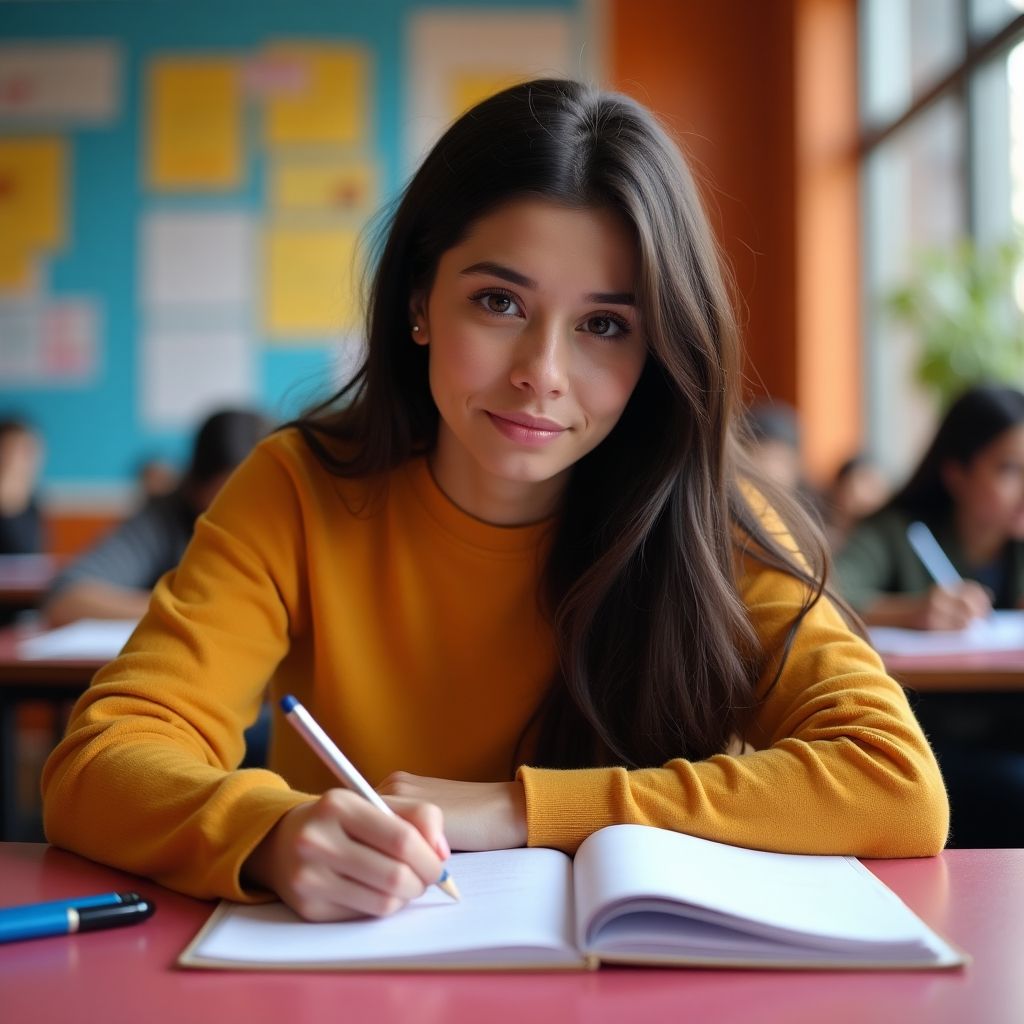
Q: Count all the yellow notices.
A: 6